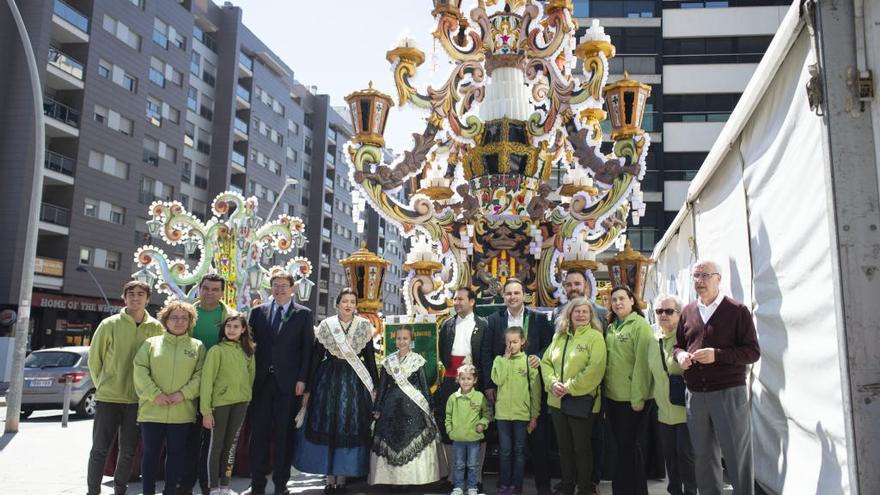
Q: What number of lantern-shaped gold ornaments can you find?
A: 4